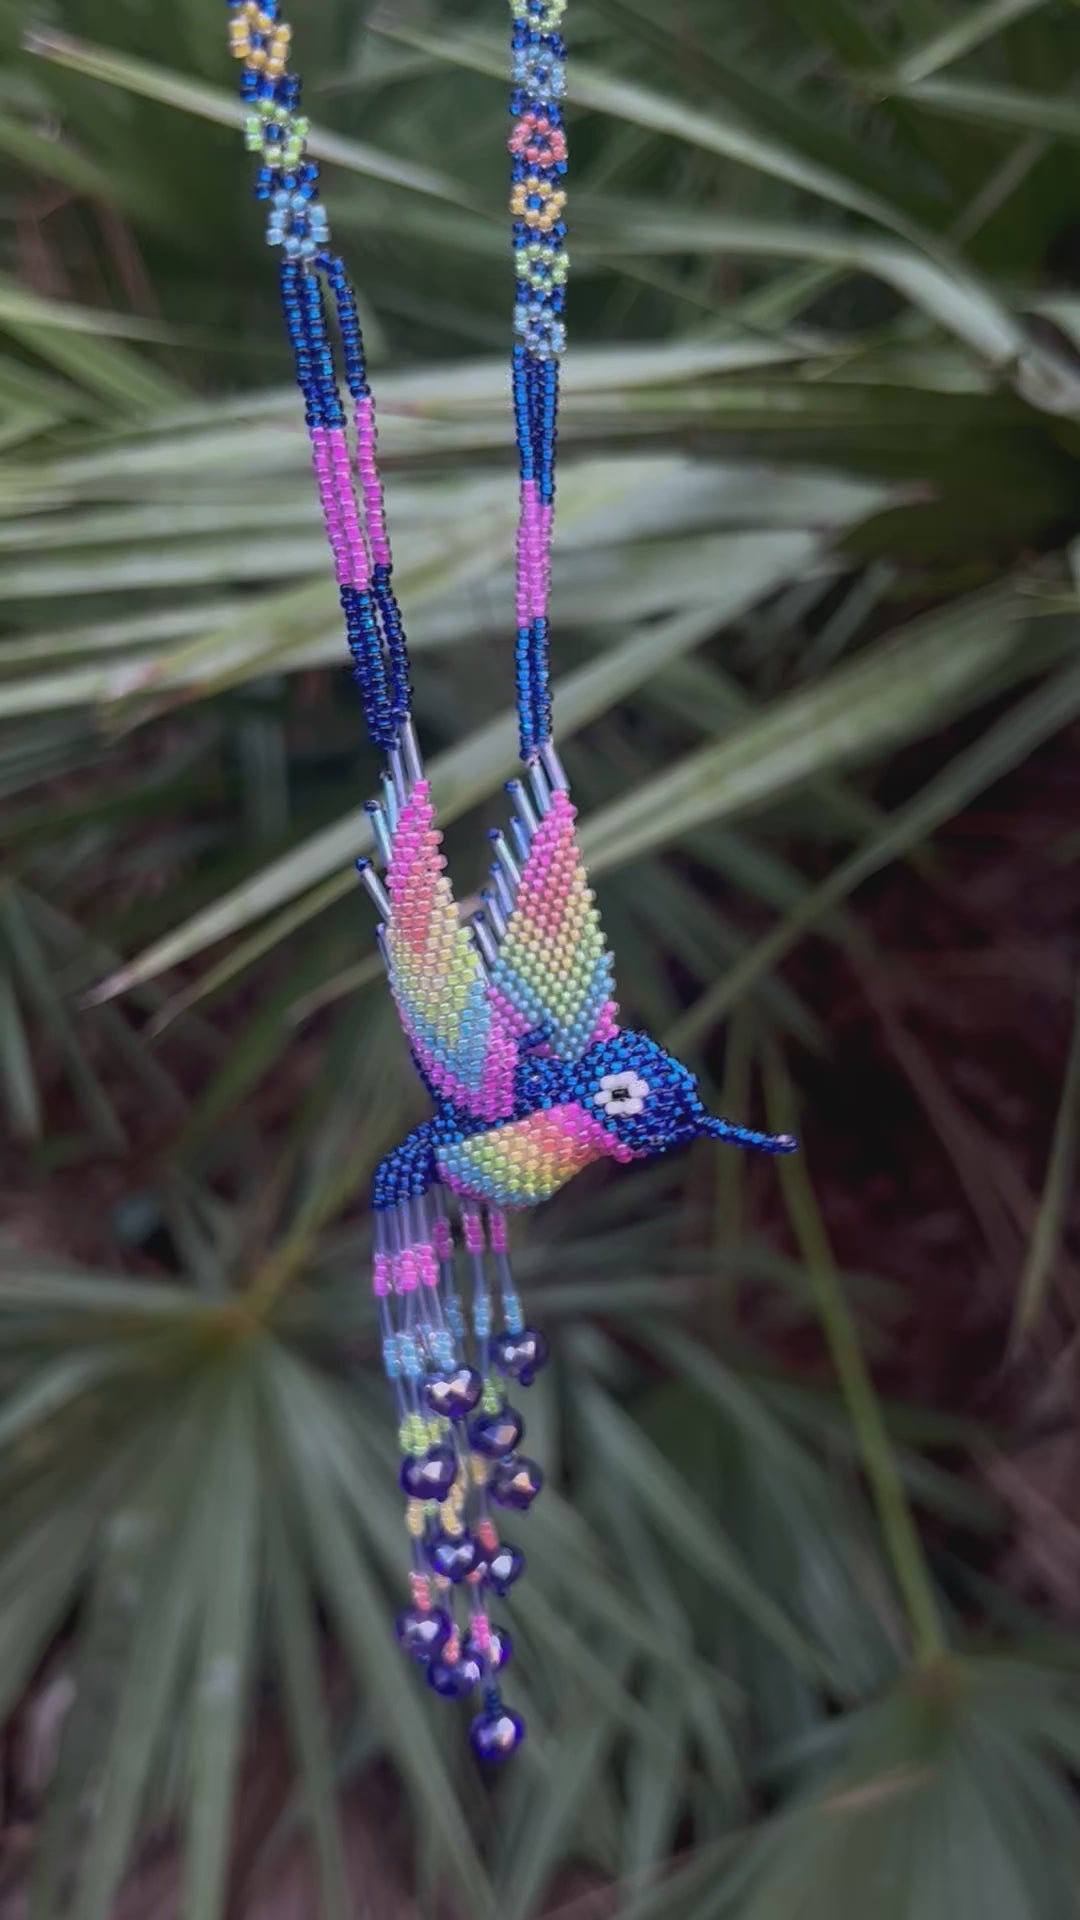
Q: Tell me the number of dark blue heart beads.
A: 11